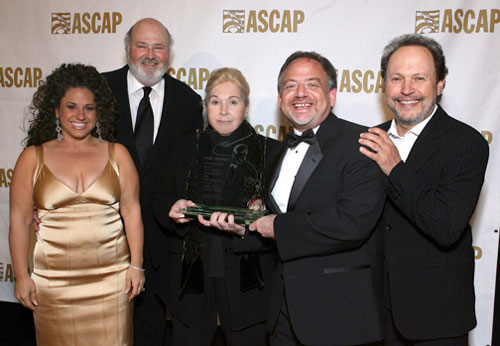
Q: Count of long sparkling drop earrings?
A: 2